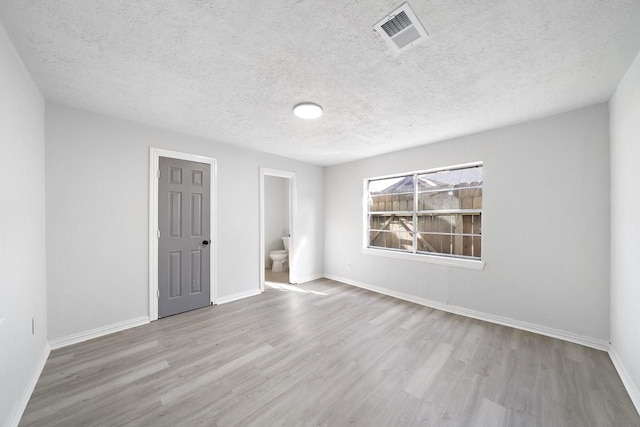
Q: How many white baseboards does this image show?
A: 6